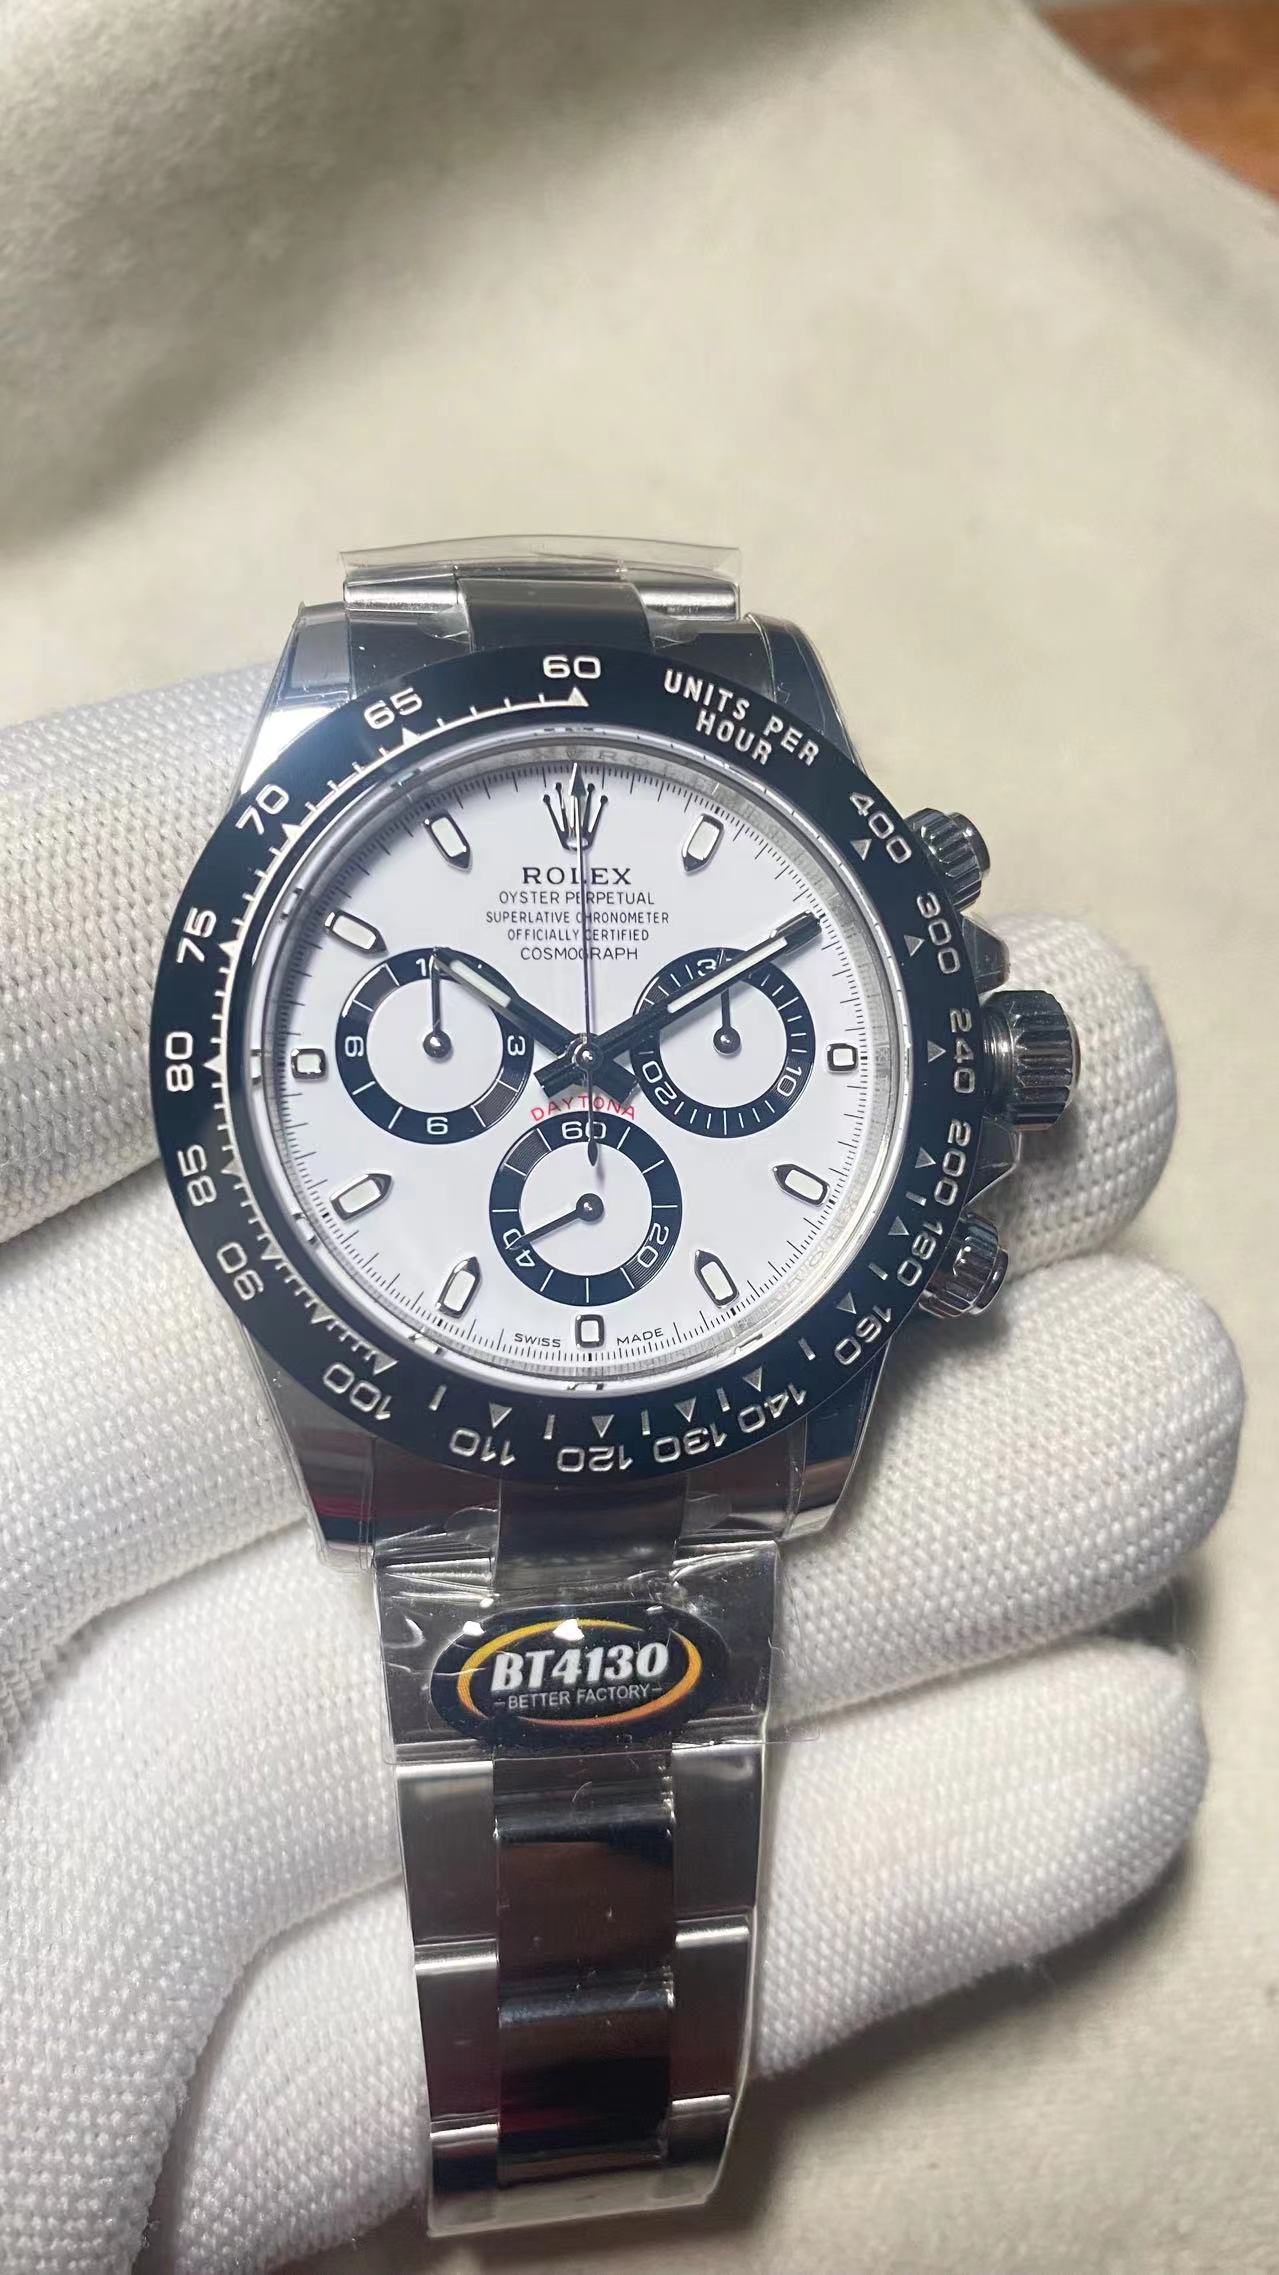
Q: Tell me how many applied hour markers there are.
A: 11